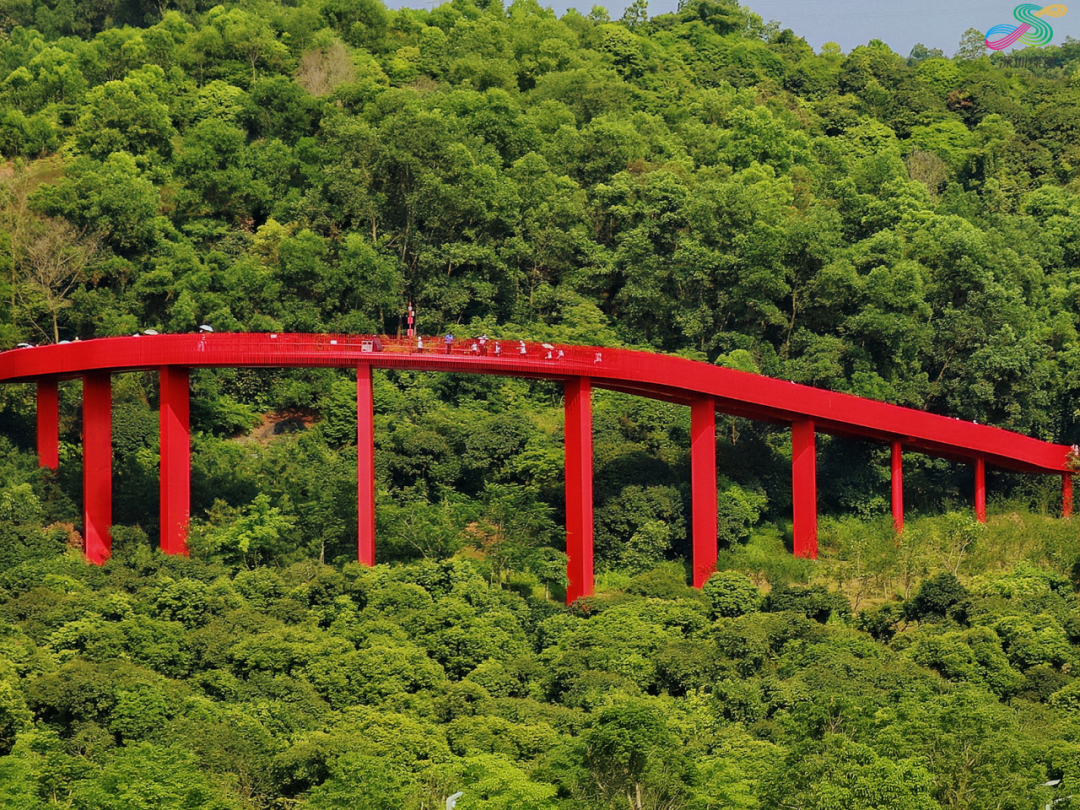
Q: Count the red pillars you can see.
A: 10